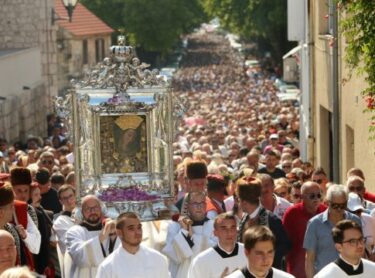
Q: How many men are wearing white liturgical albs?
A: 7